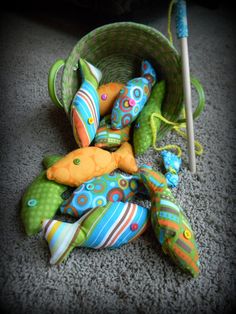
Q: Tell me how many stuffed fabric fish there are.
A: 10